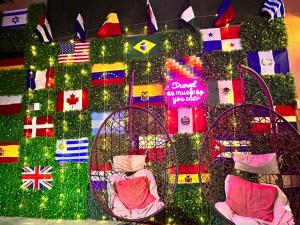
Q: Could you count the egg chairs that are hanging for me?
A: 2